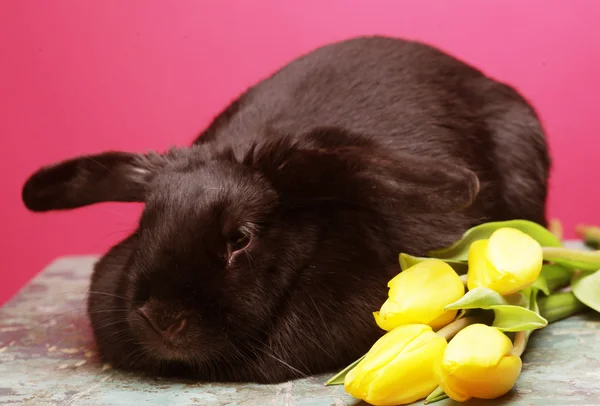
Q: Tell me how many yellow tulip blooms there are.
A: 4